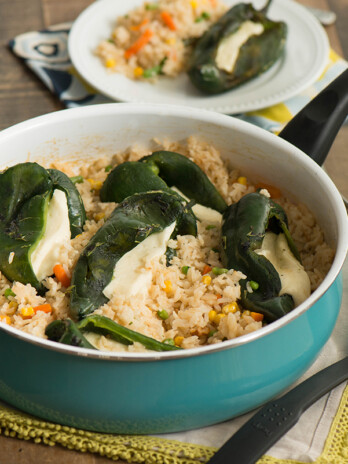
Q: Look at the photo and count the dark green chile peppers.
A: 6